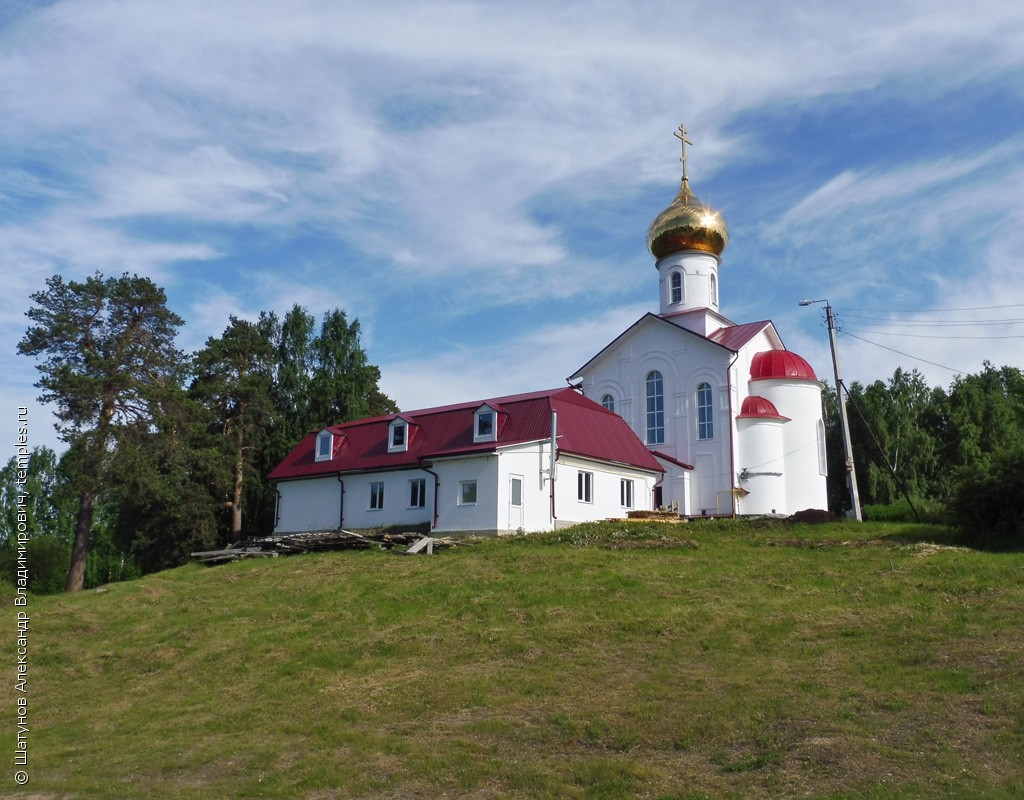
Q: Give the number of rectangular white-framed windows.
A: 8